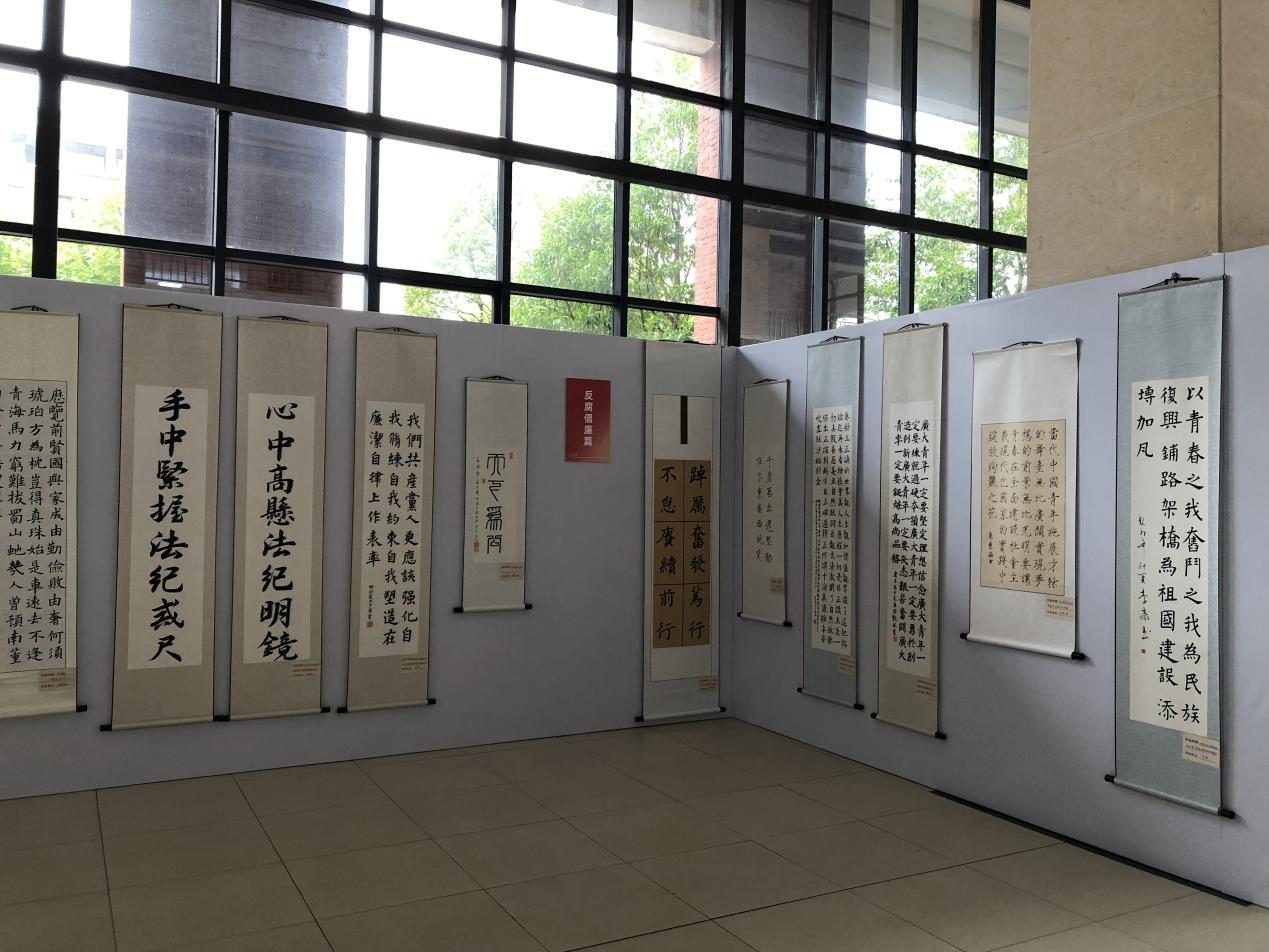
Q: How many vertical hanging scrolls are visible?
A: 11